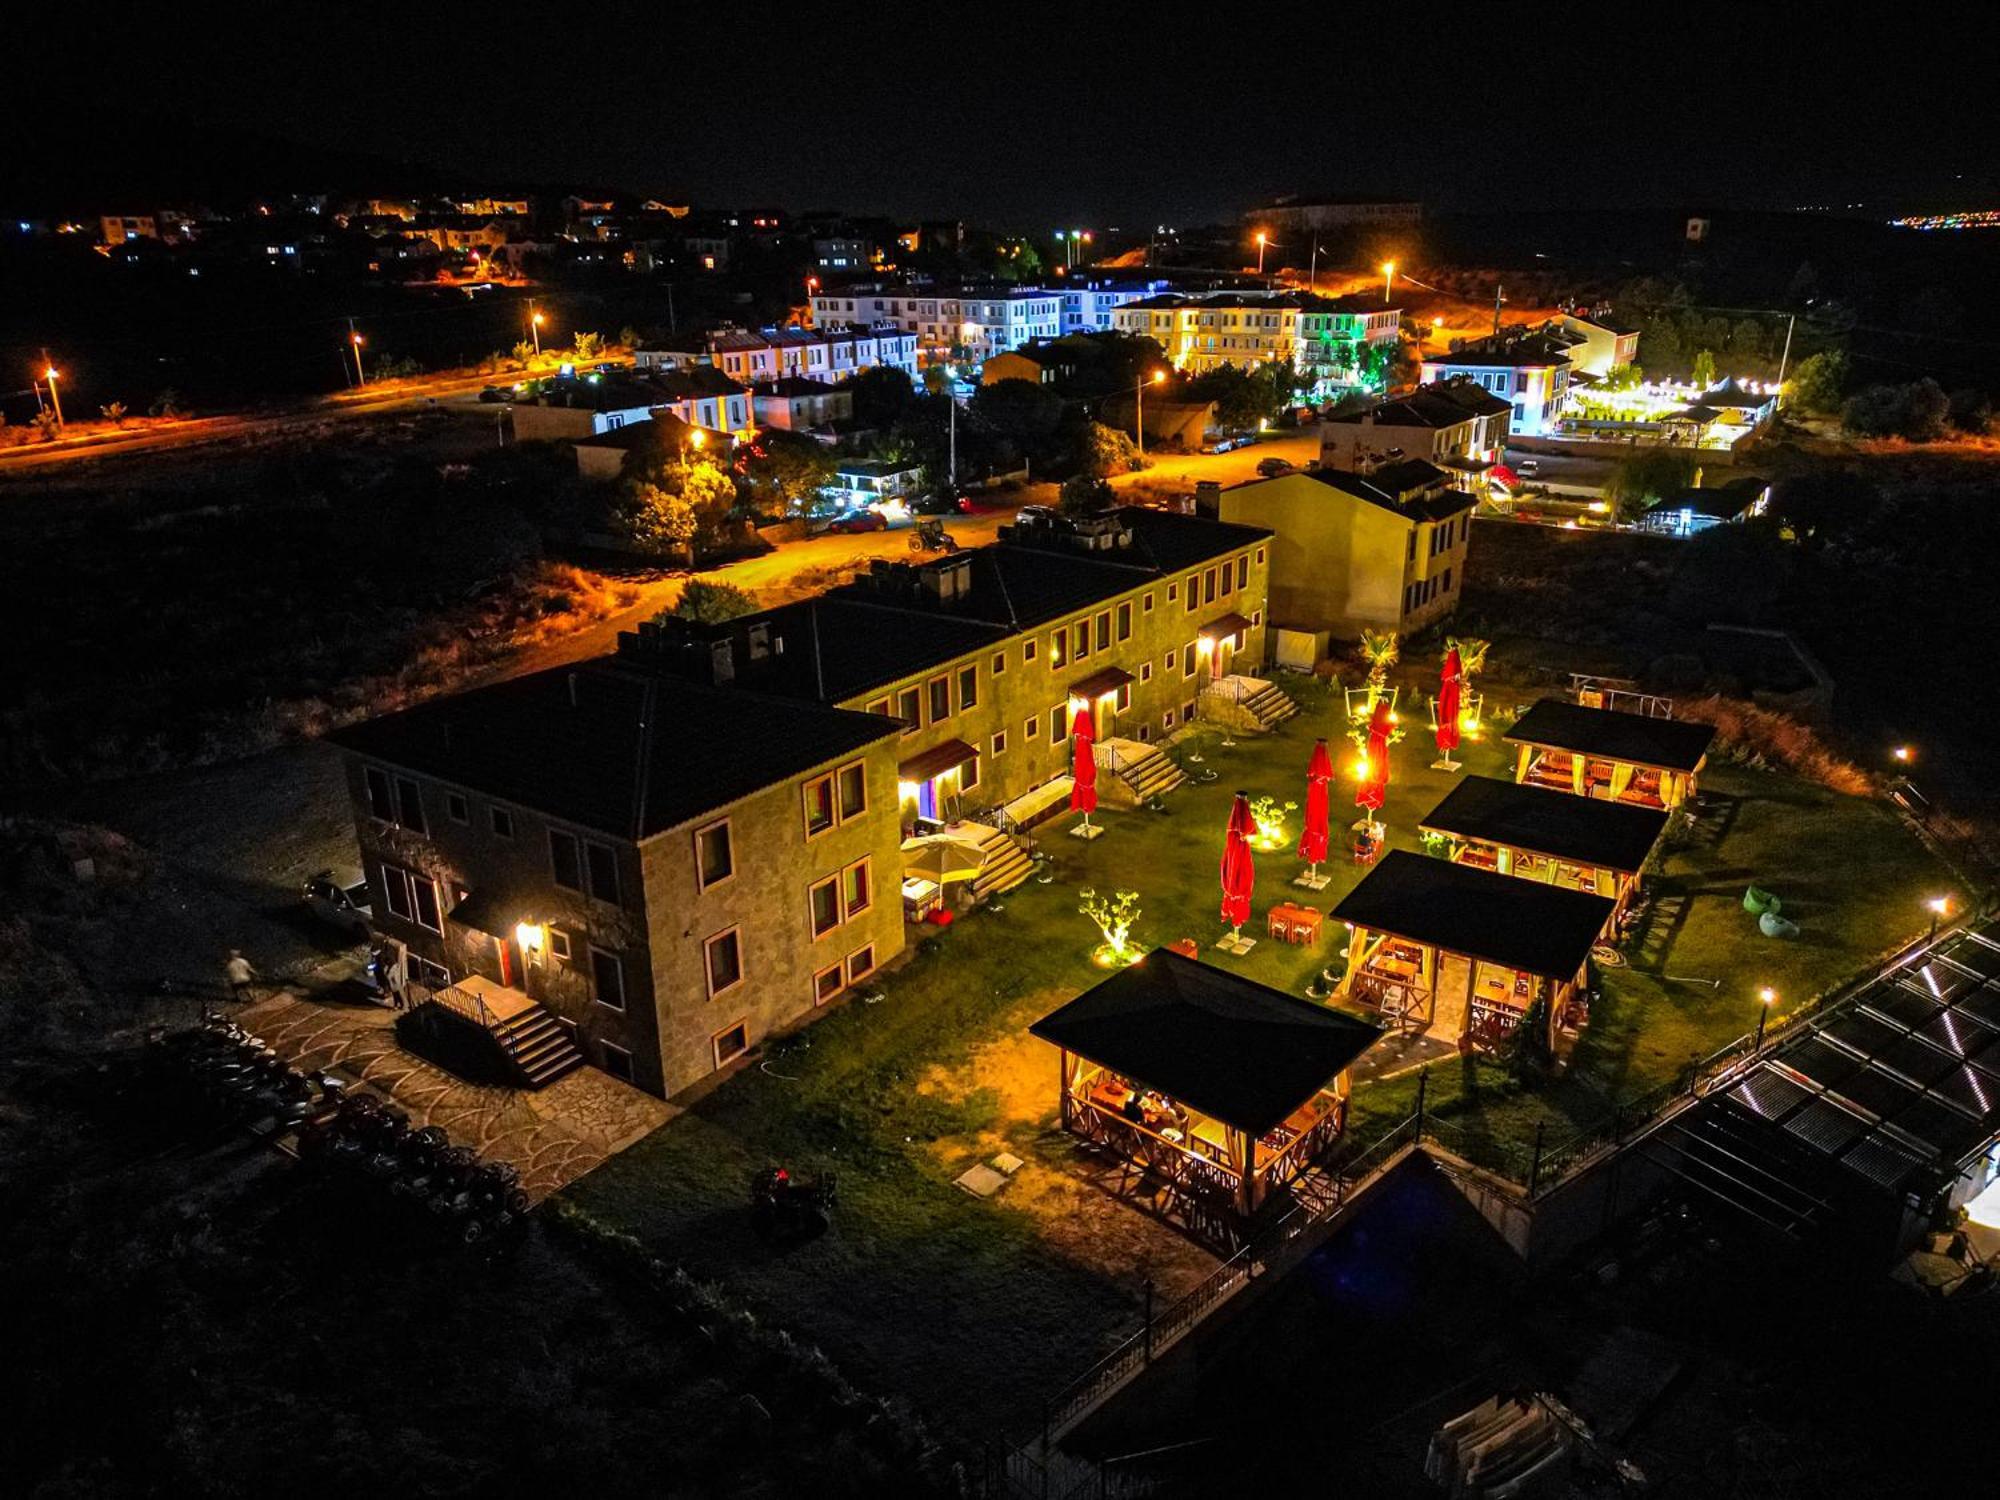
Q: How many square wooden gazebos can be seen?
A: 4